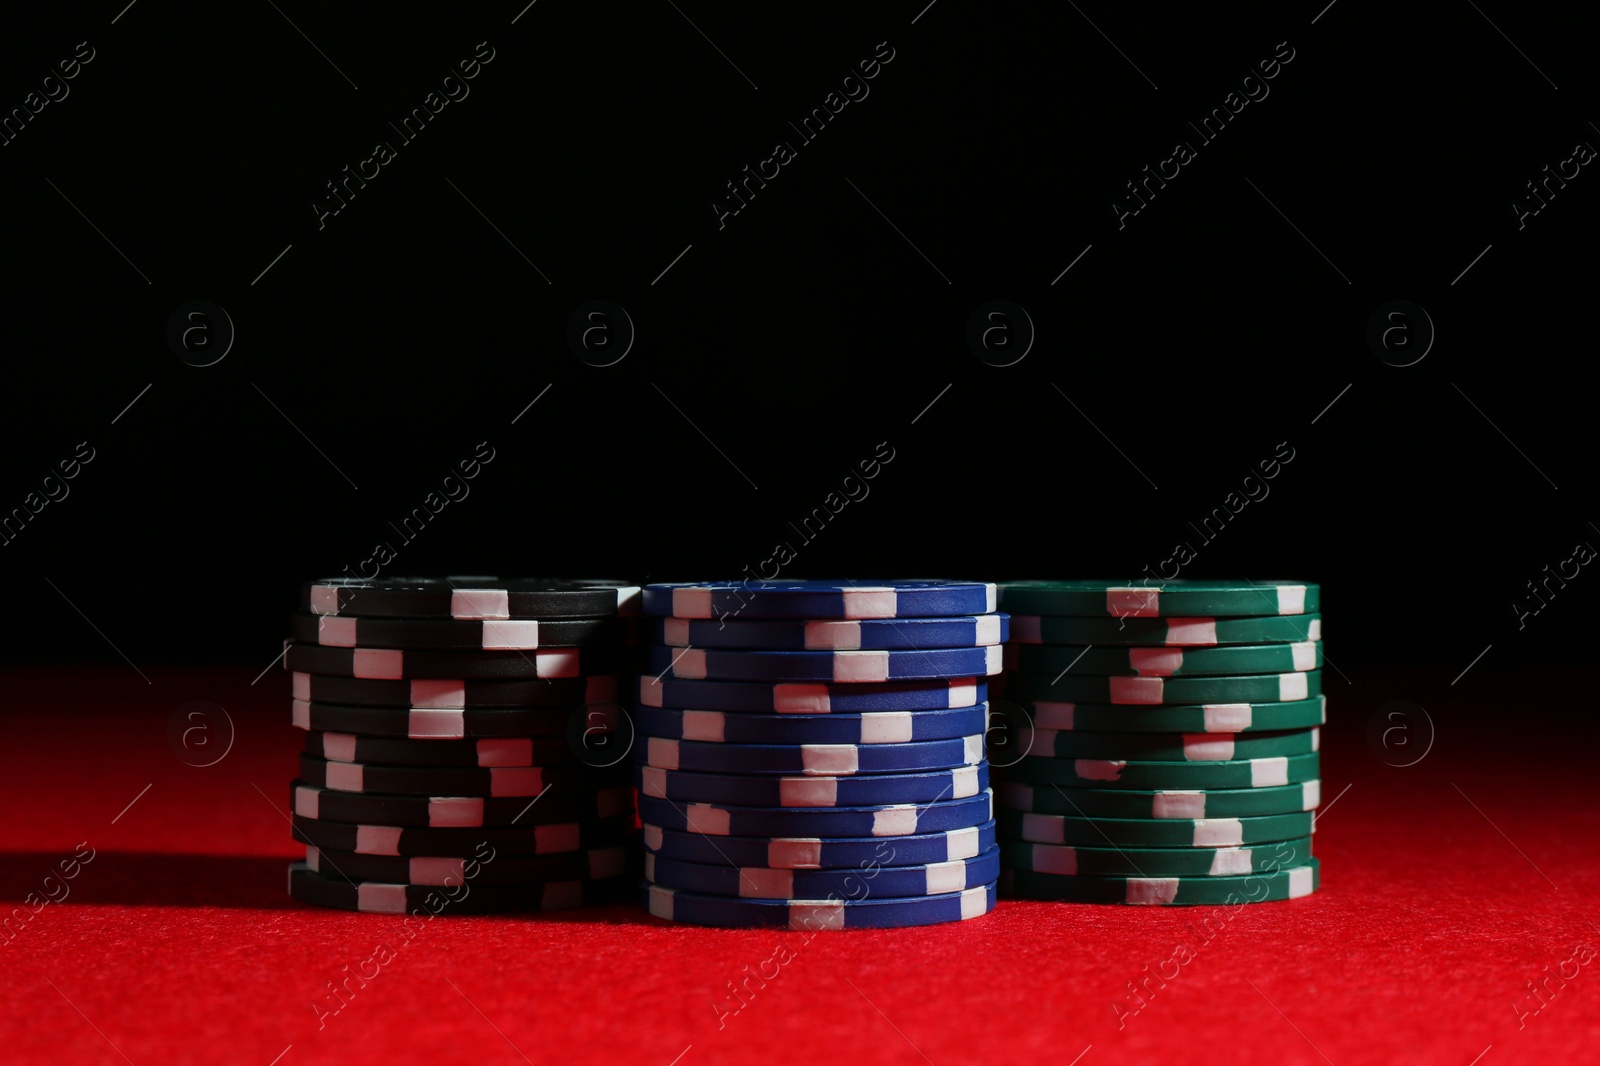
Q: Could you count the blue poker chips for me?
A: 11